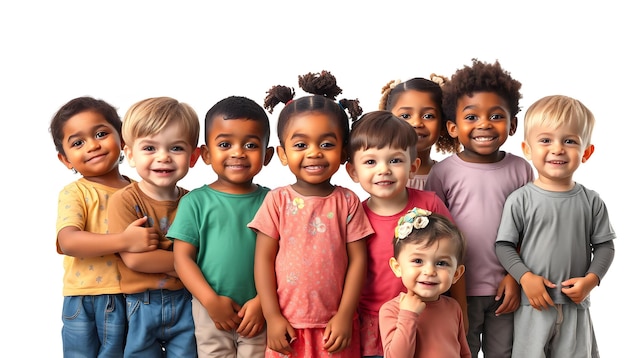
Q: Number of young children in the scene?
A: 9